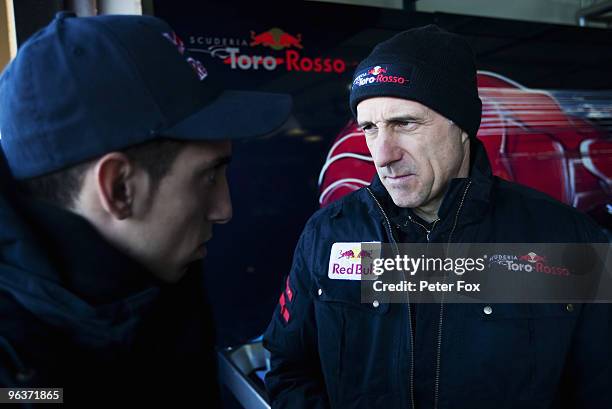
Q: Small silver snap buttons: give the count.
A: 4